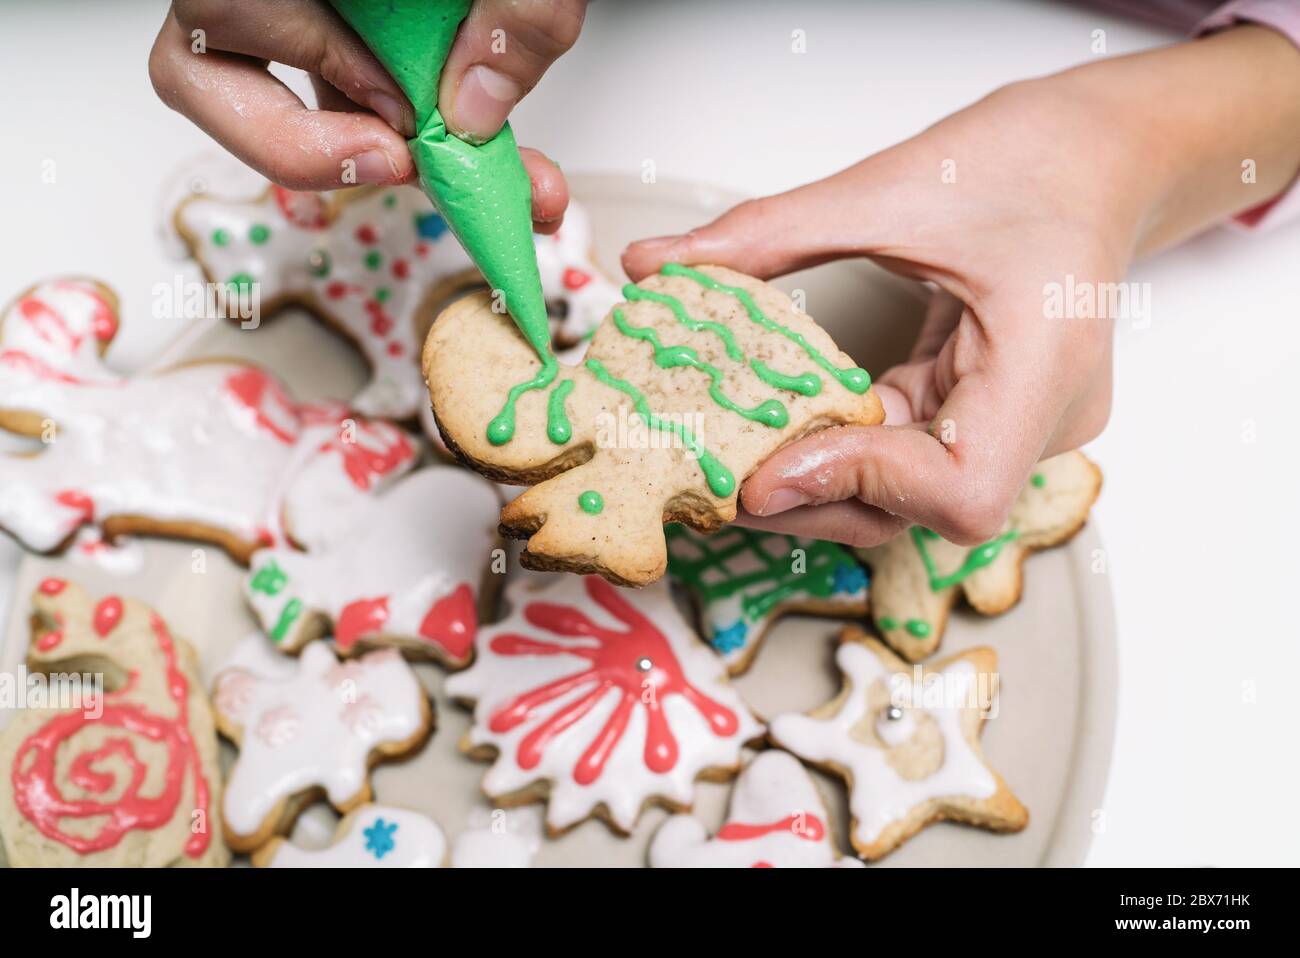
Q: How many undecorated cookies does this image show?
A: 0